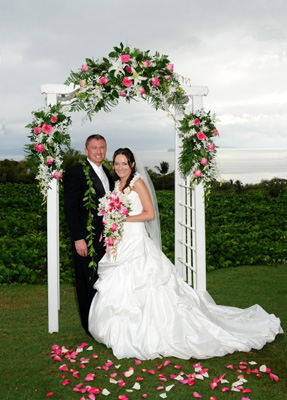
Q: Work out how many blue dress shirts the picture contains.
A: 0